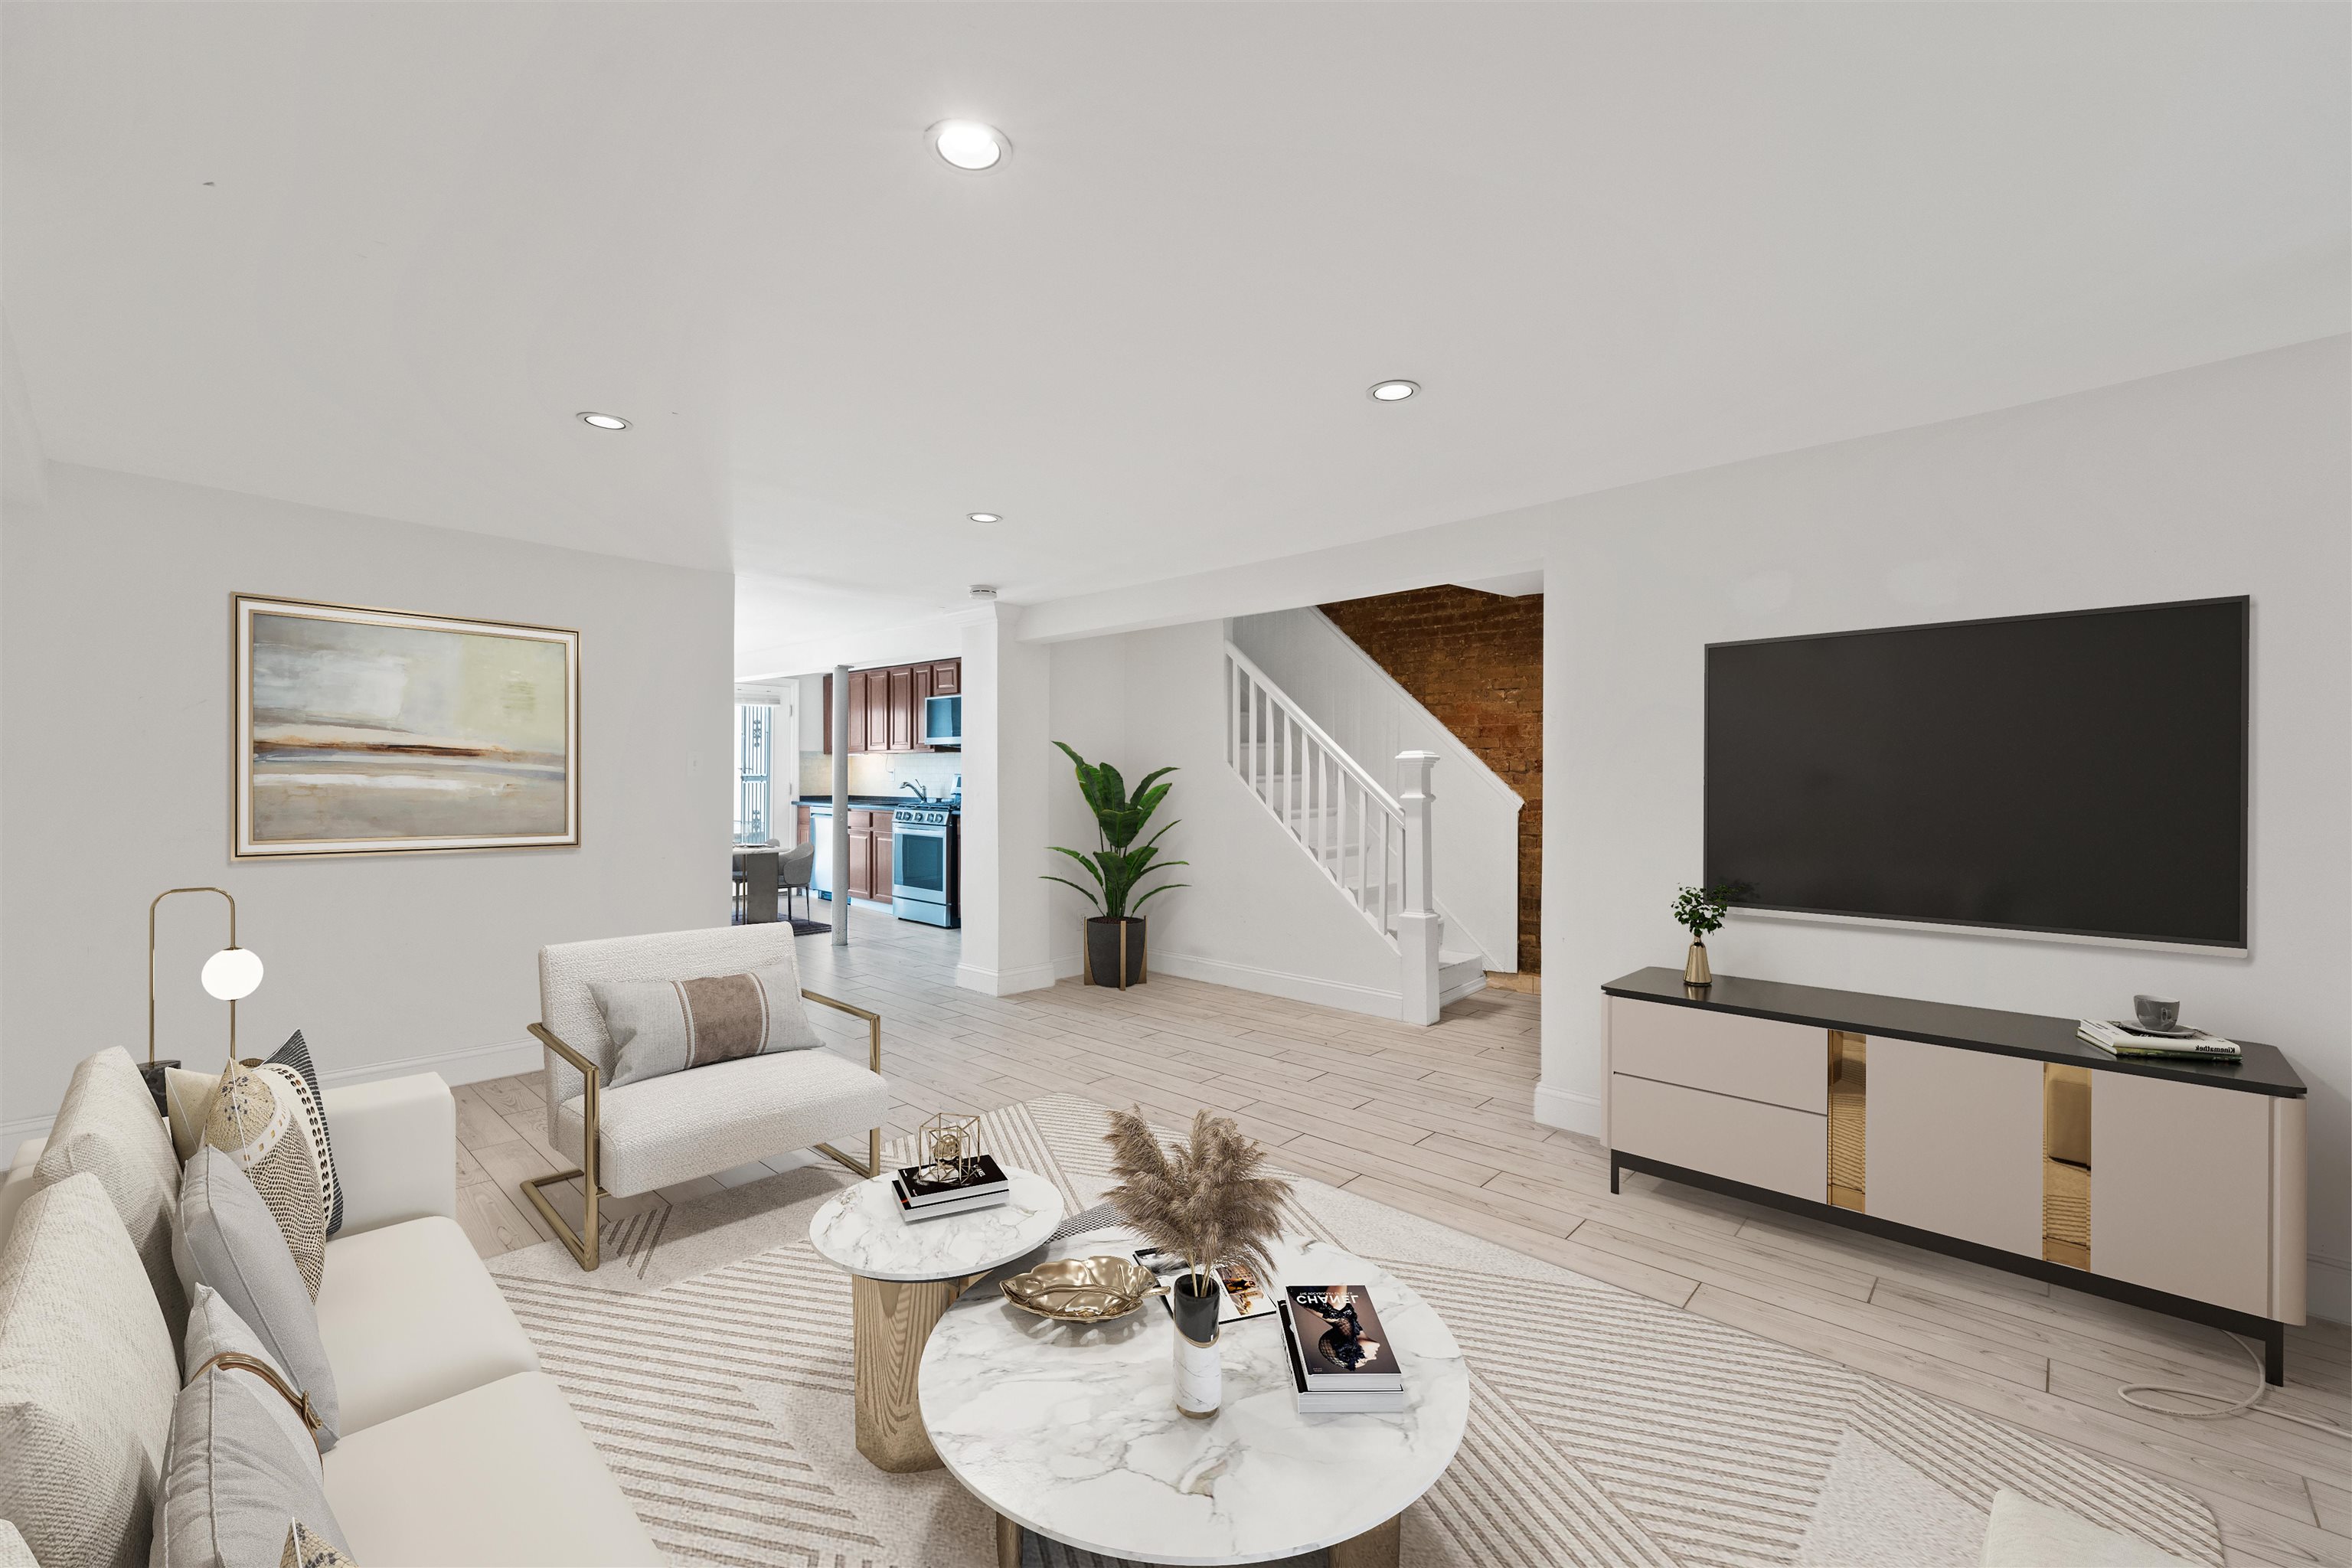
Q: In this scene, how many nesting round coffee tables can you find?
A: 2